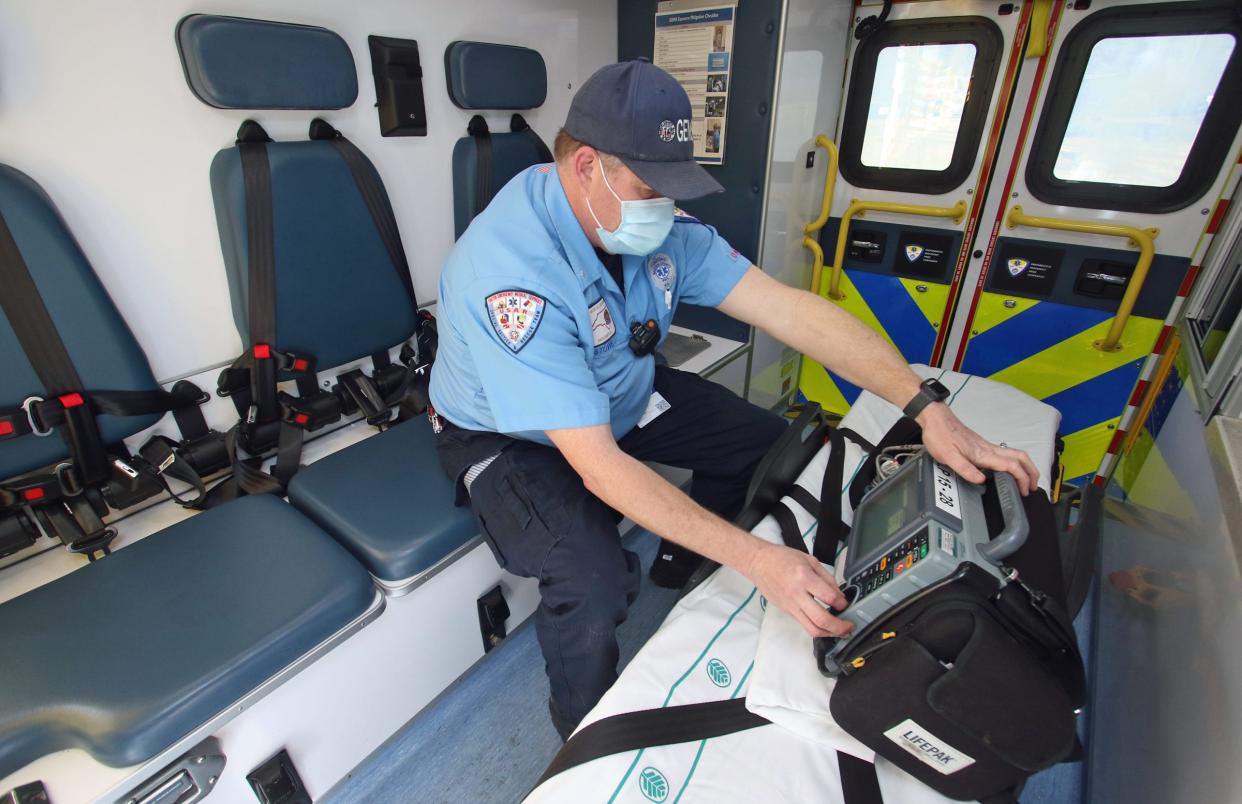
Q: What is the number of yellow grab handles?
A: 4